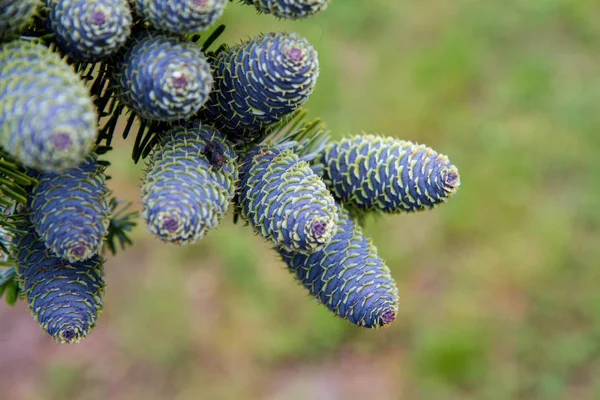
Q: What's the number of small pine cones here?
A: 13